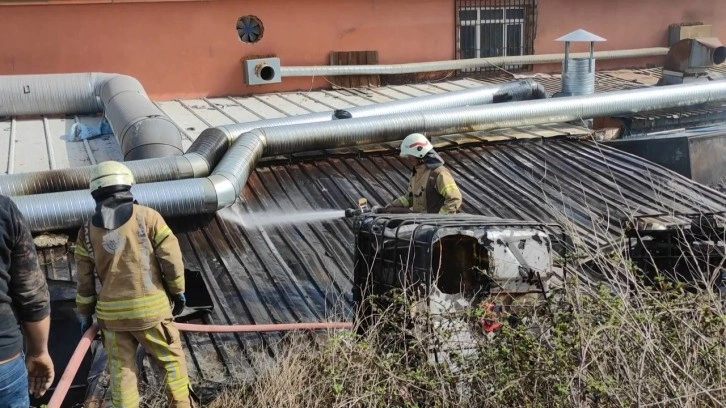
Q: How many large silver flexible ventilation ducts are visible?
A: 3